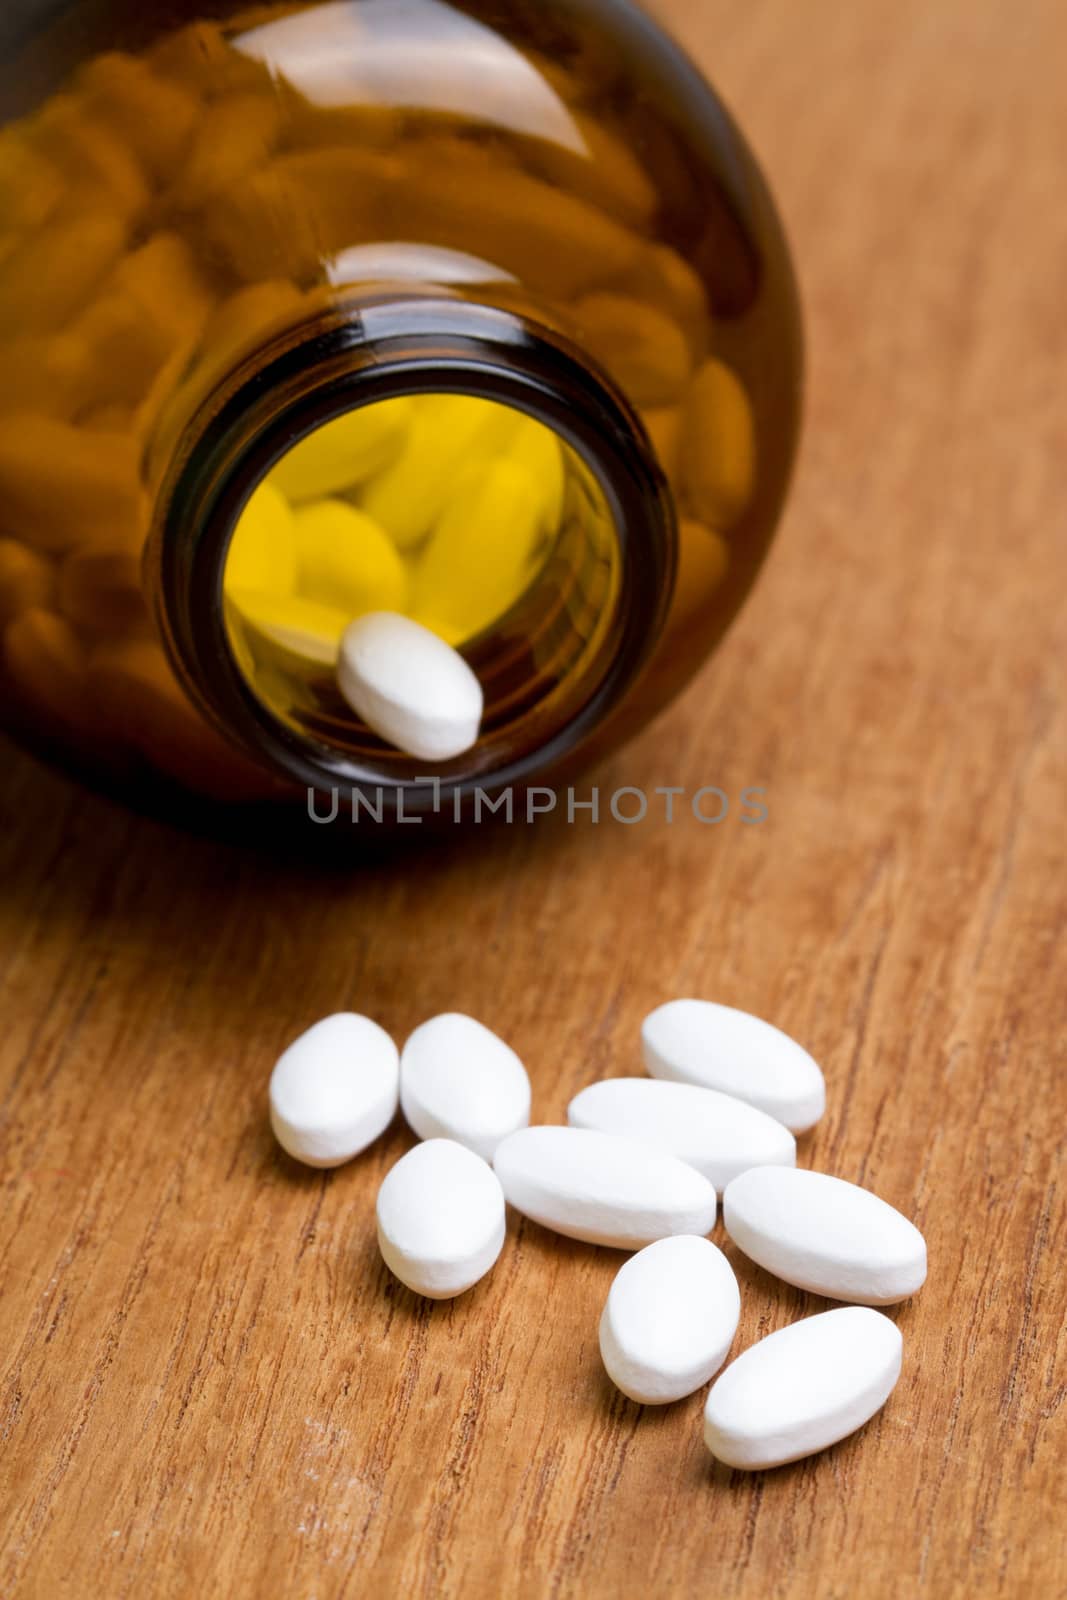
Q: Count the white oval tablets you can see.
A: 10